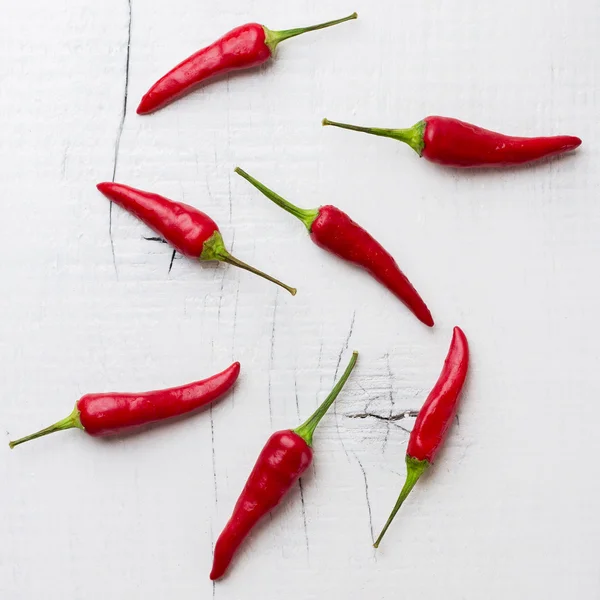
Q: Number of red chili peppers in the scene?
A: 7